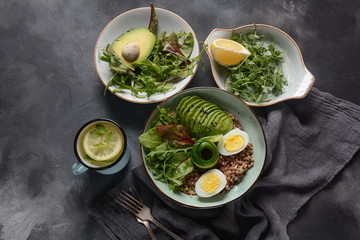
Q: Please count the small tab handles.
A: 2